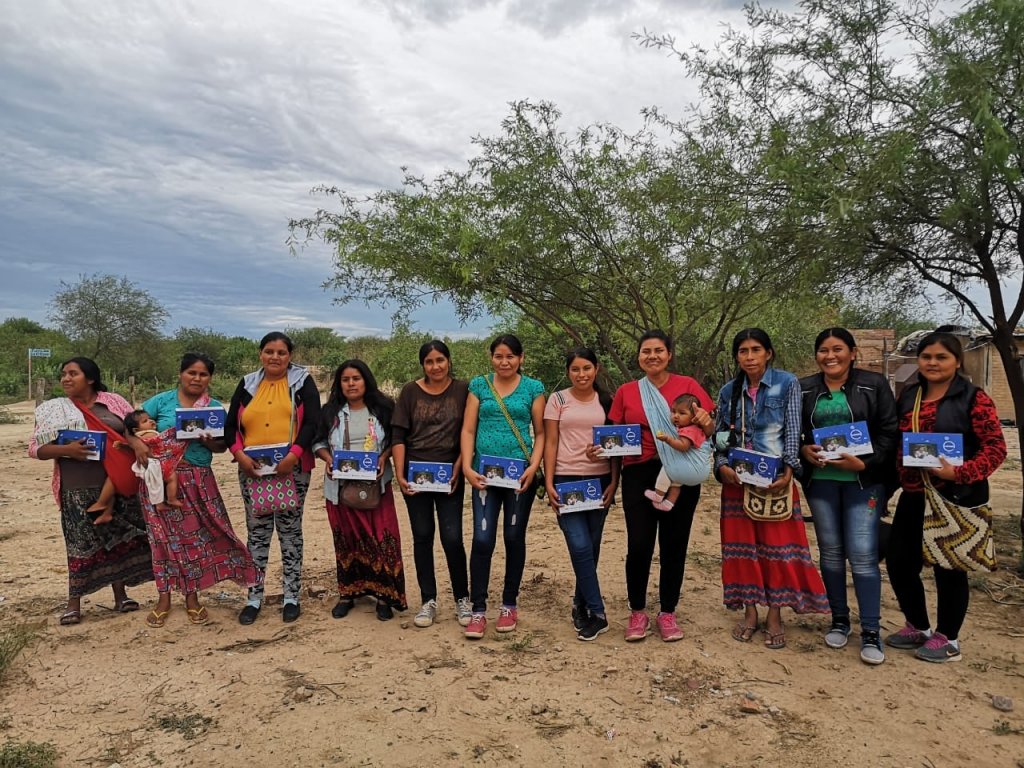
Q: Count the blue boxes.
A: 11